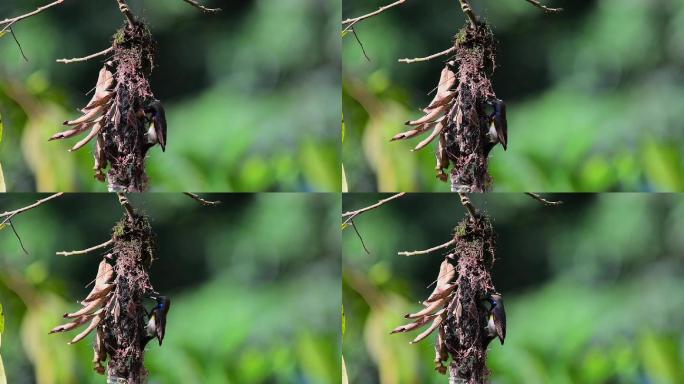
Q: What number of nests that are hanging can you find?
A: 4